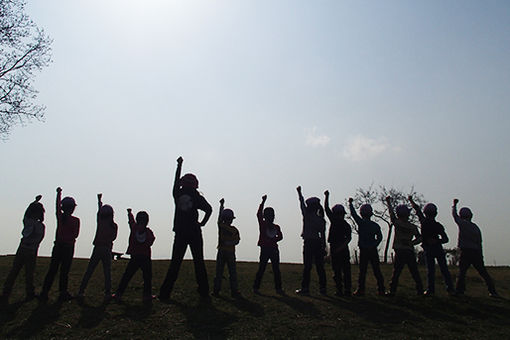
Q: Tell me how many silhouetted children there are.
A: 12